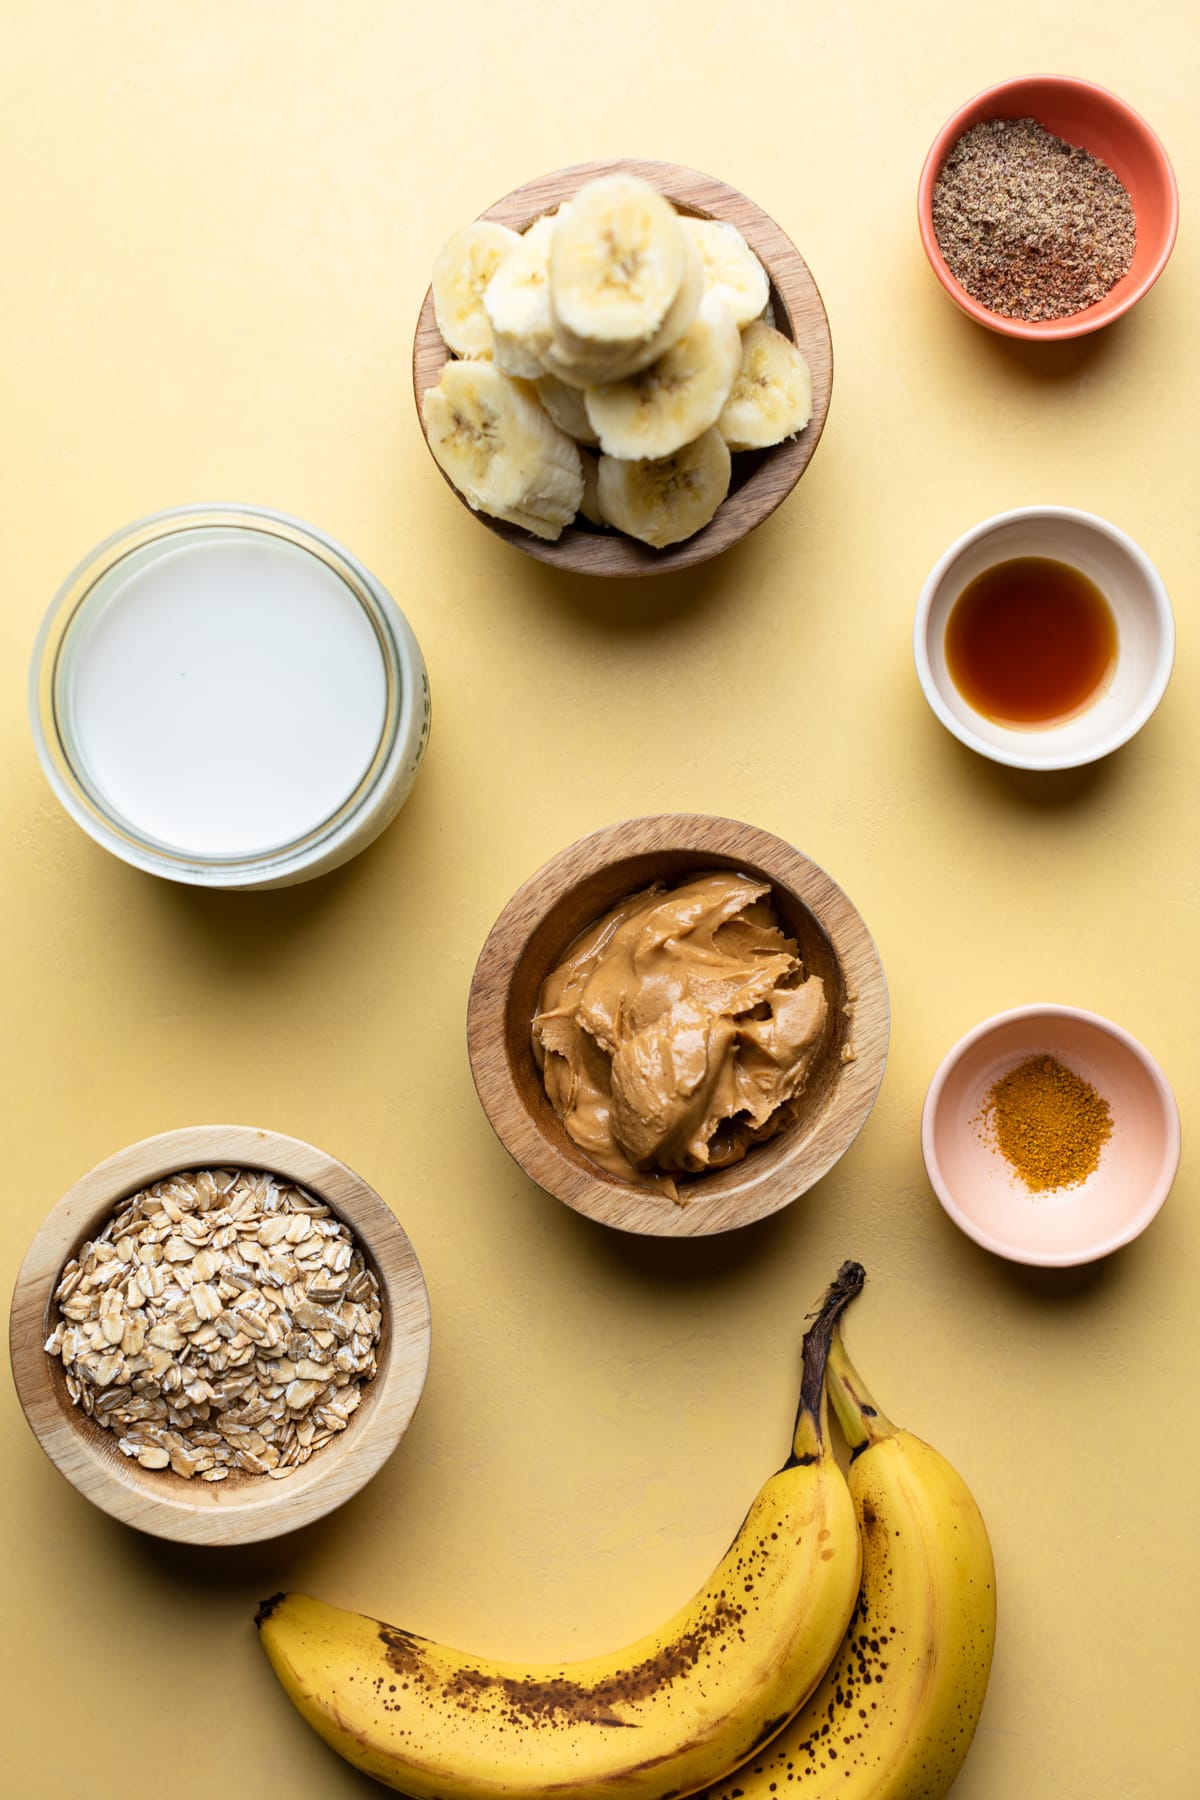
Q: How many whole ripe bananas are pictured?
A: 2